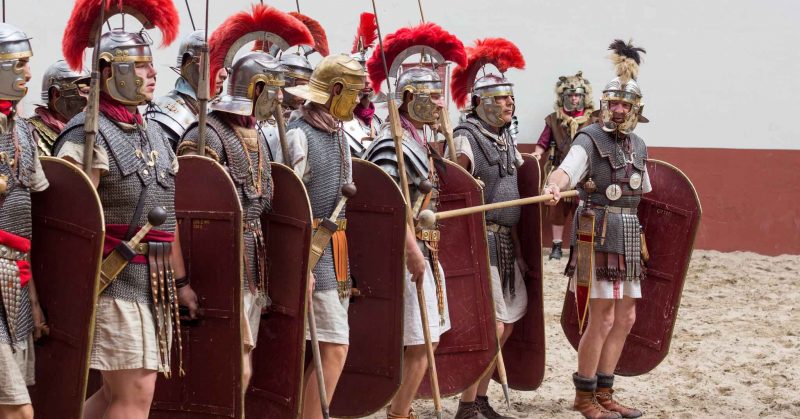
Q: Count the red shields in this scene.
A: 7